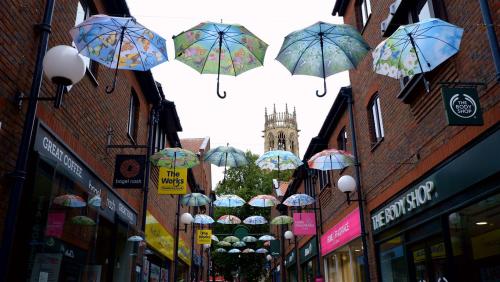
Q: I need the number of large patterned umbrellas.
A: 4